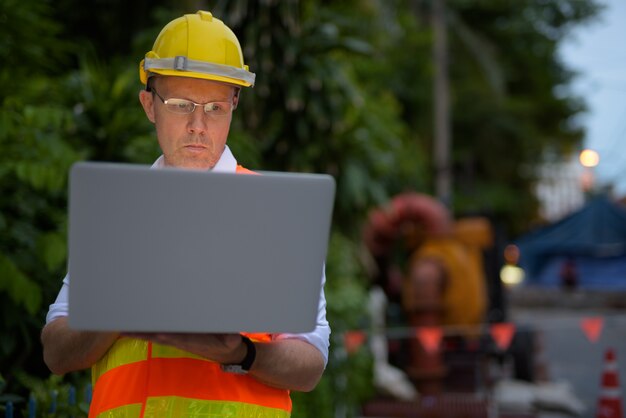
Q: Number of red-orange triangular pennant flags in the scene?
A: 4